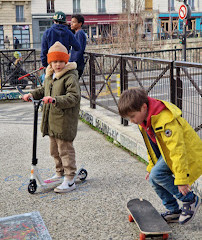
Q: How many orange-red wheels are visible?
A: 3